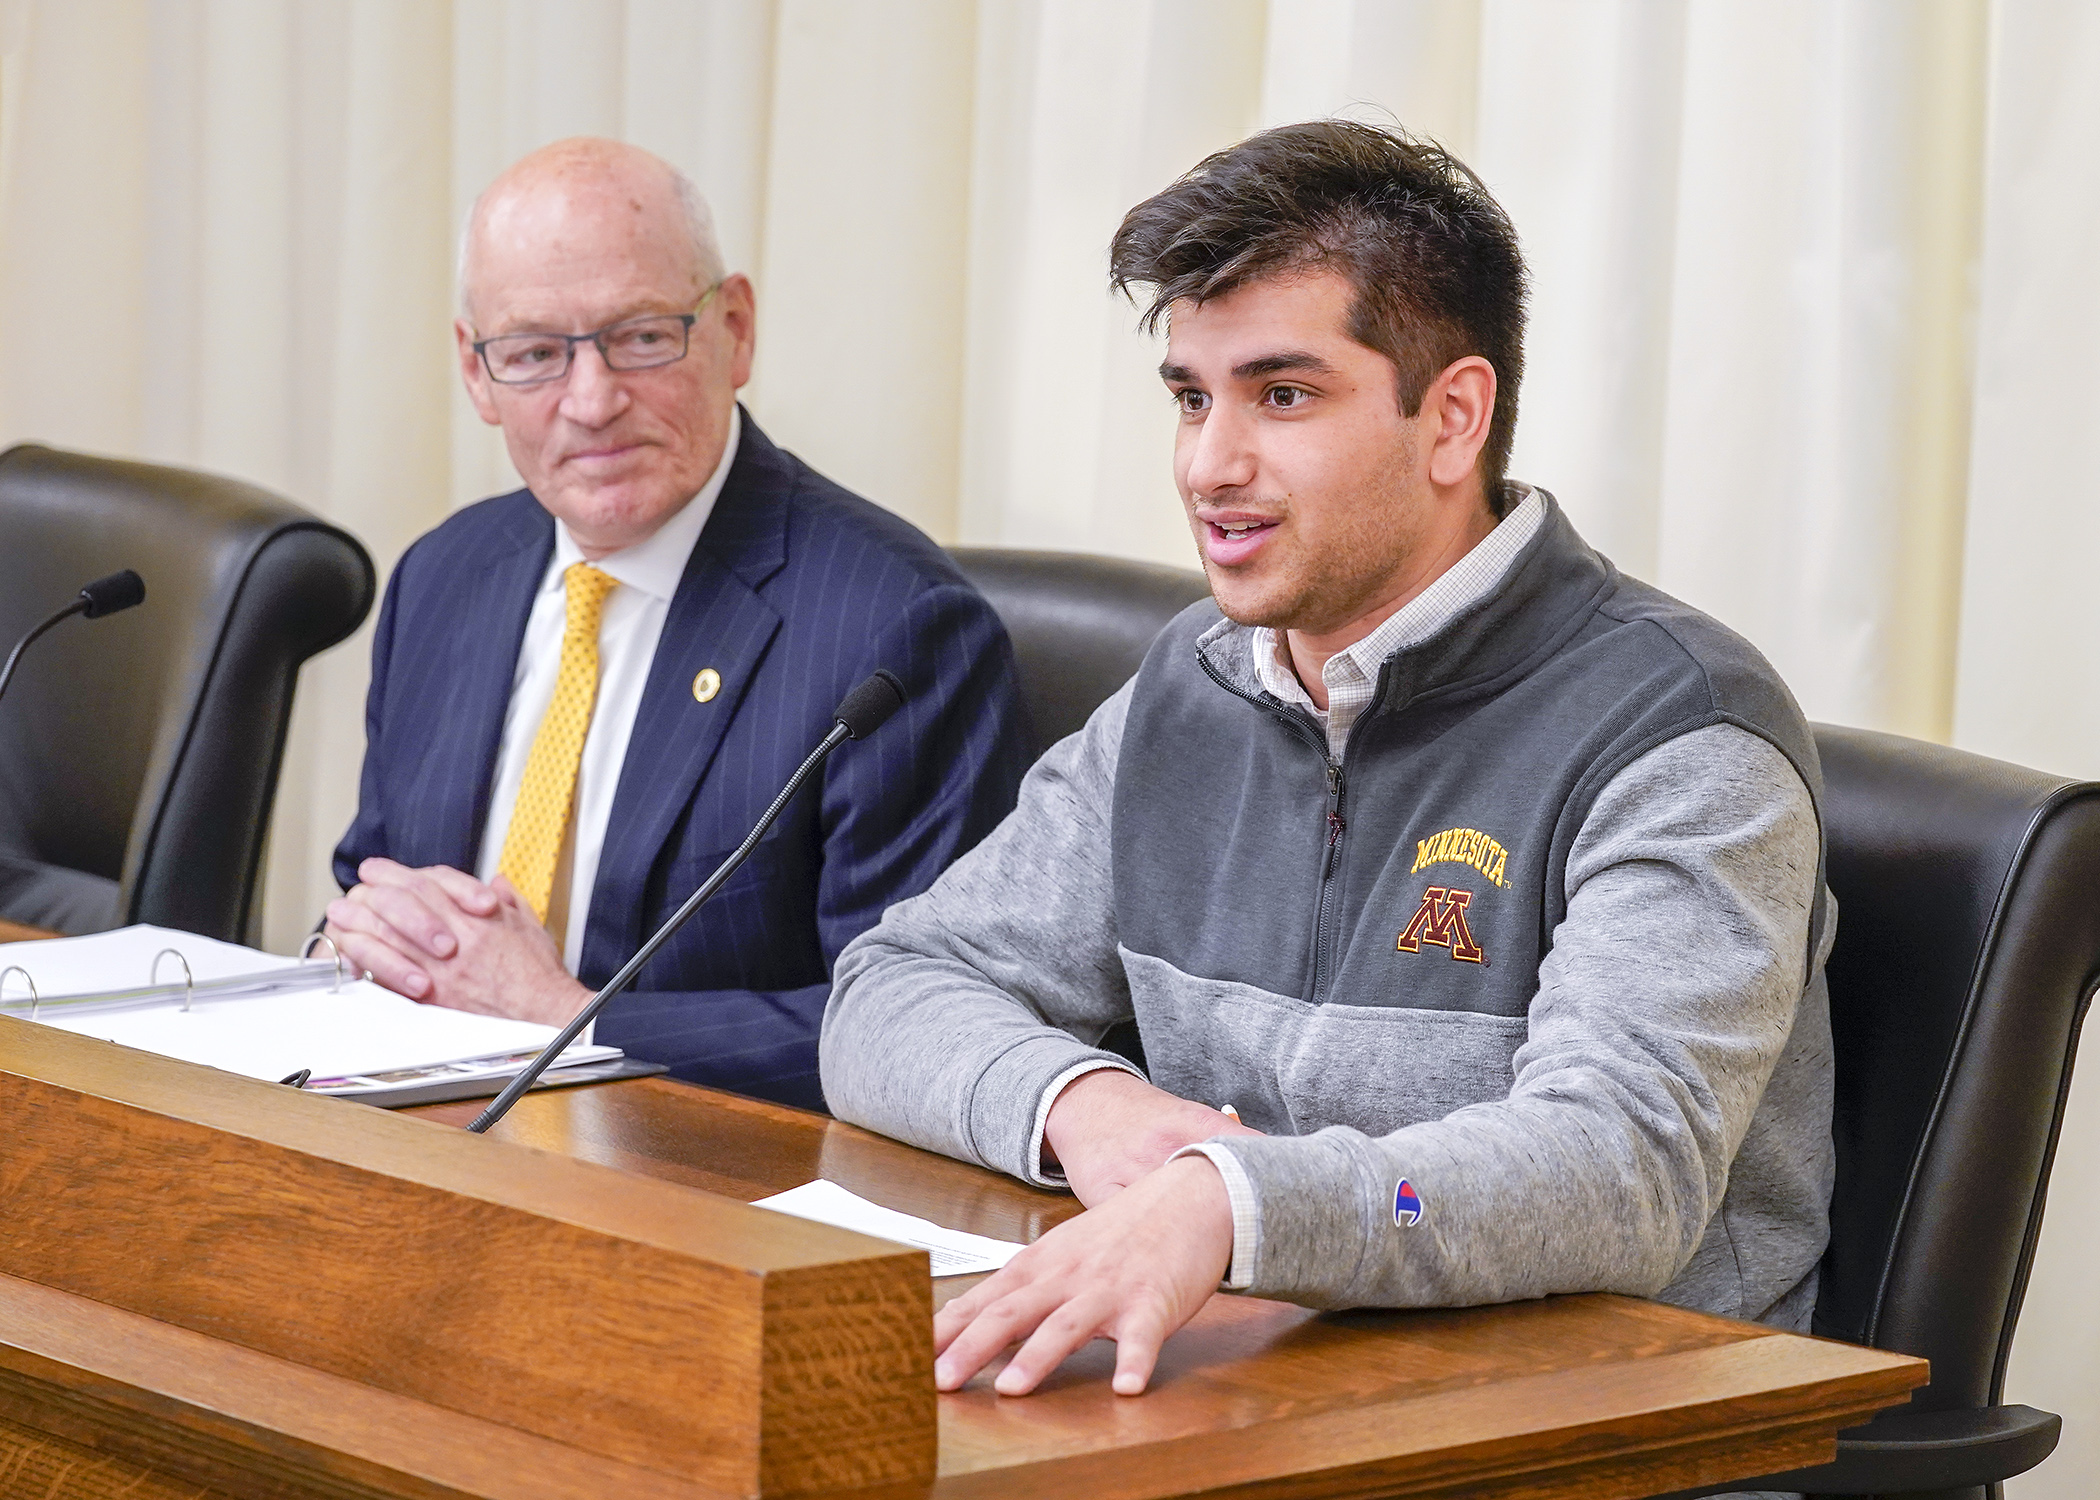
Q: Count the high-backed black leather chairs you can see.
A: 3